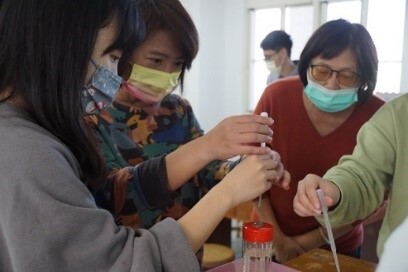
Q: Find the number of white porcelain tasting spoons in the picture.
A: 0